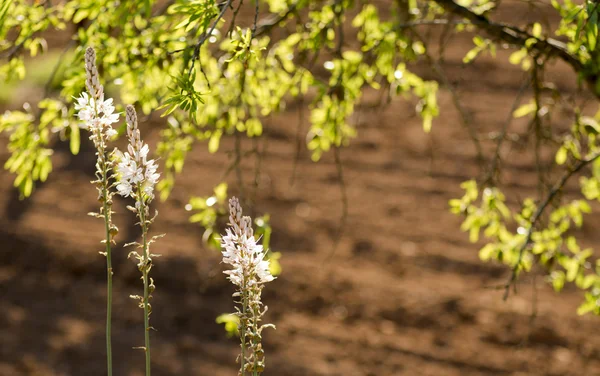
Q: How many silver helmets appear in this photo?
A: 0